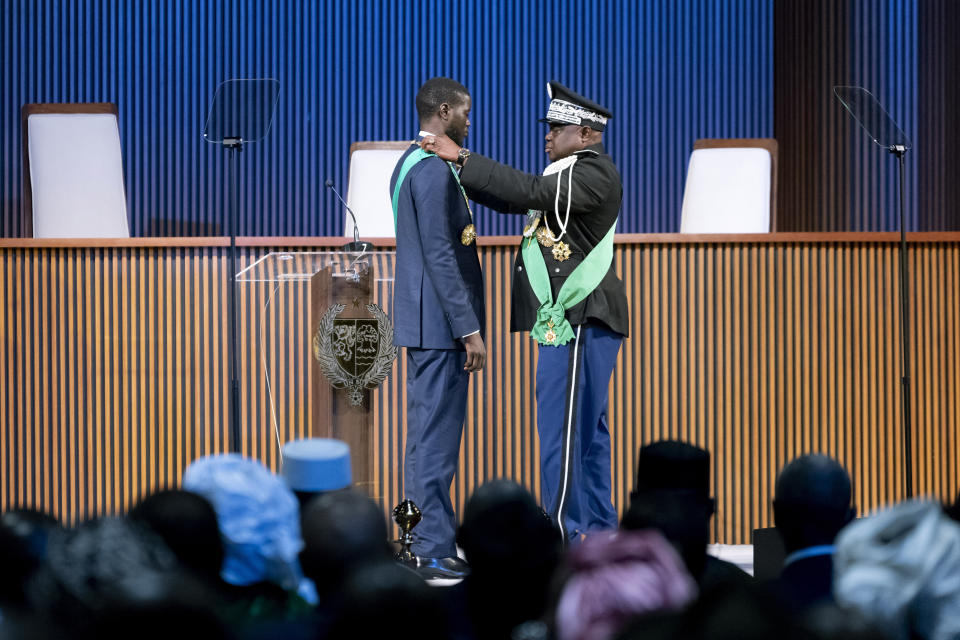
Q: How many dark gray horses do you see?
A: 0